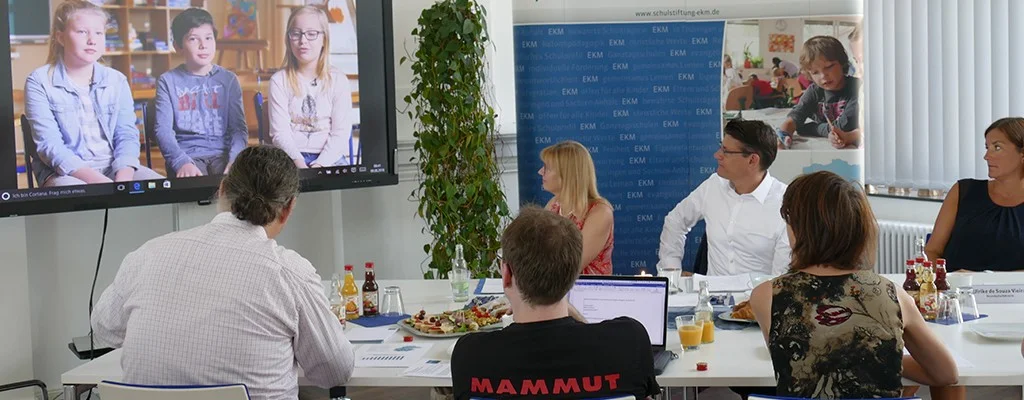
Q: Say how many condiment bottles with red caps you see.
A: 6